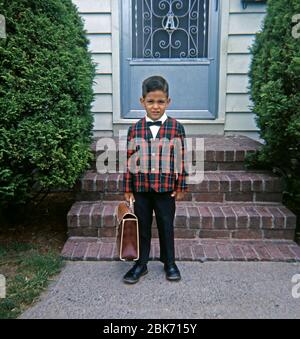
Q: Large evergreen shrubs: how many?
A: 2